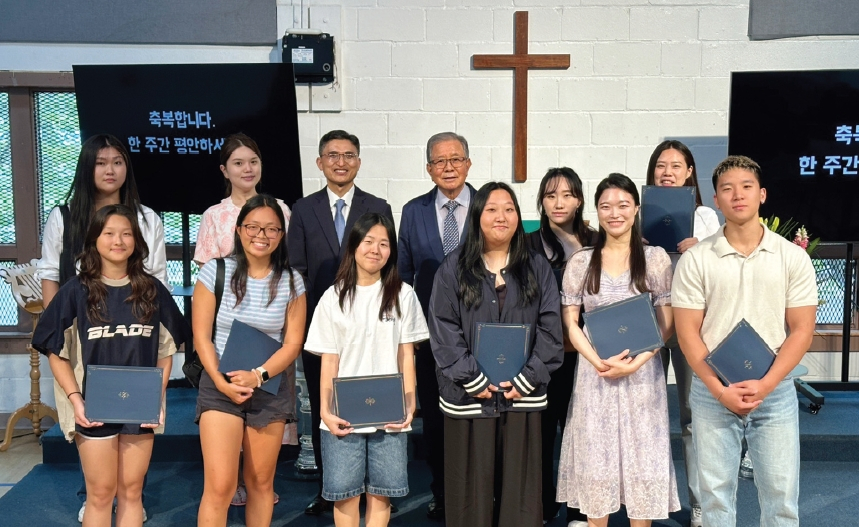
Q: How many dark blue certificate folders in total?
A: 7